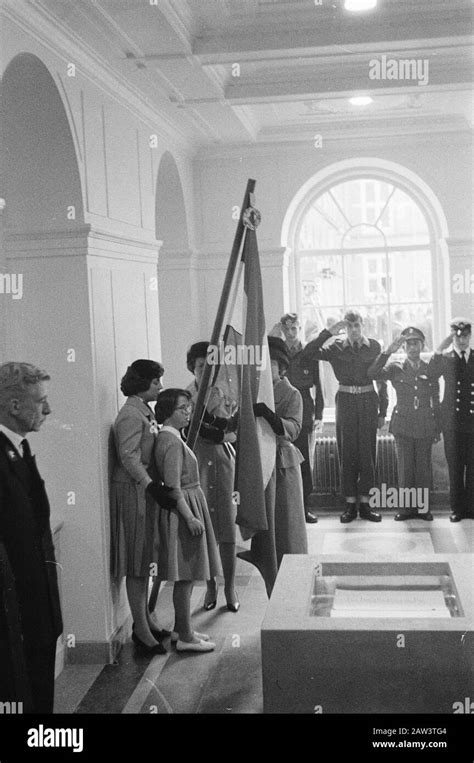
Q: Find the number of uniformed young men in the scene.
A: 4